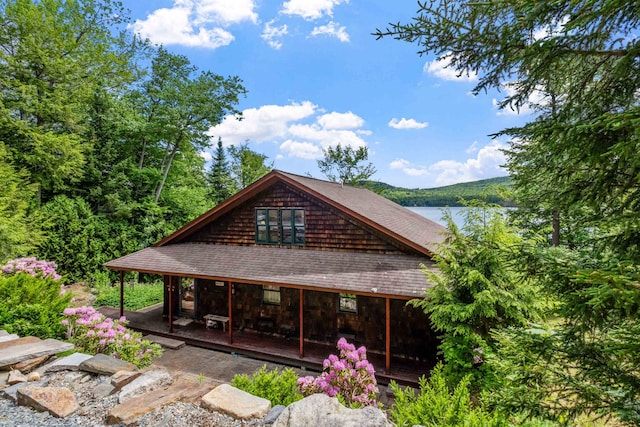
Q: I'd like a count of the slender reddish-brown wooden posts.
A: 5